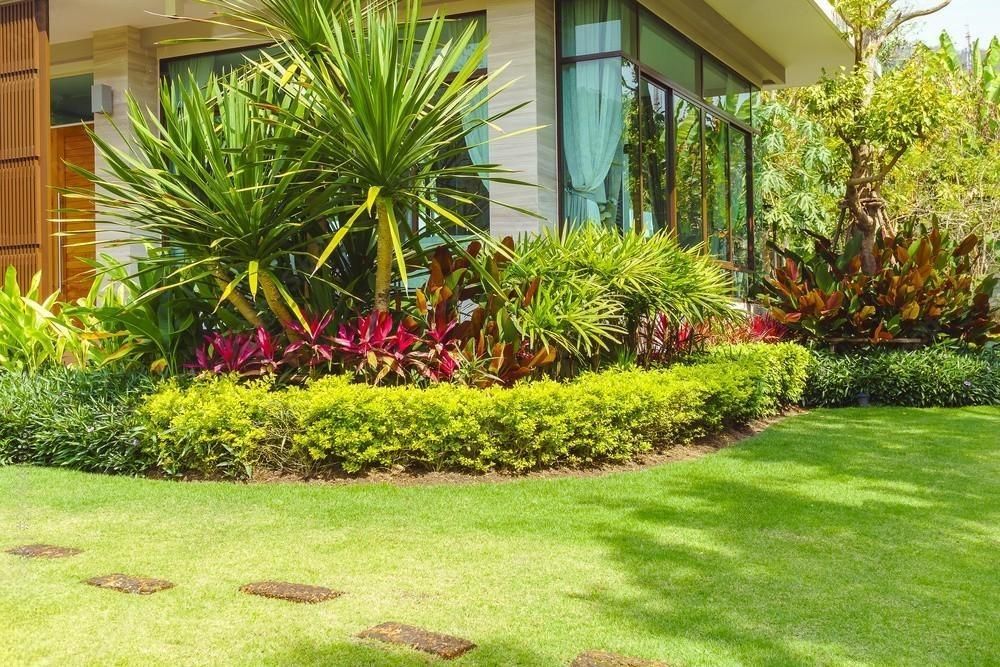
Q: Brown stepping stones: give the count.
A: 5